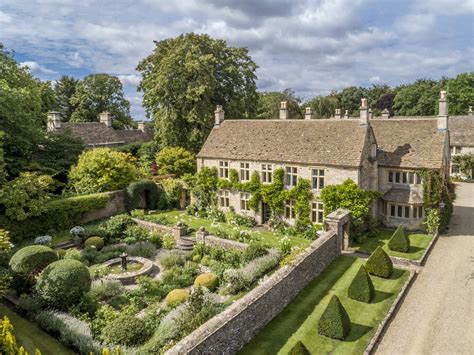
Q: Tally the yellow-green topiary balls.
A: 3